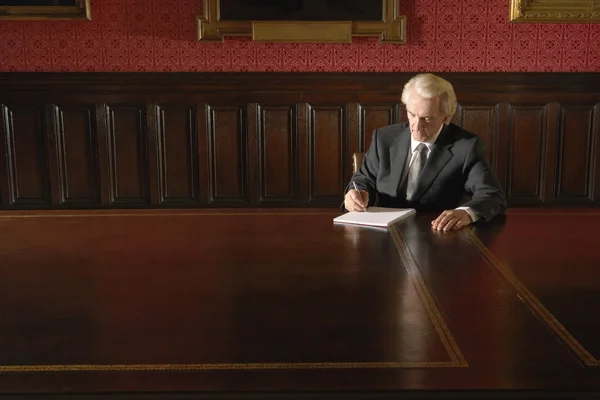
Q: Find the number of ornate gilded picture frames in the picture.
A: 3